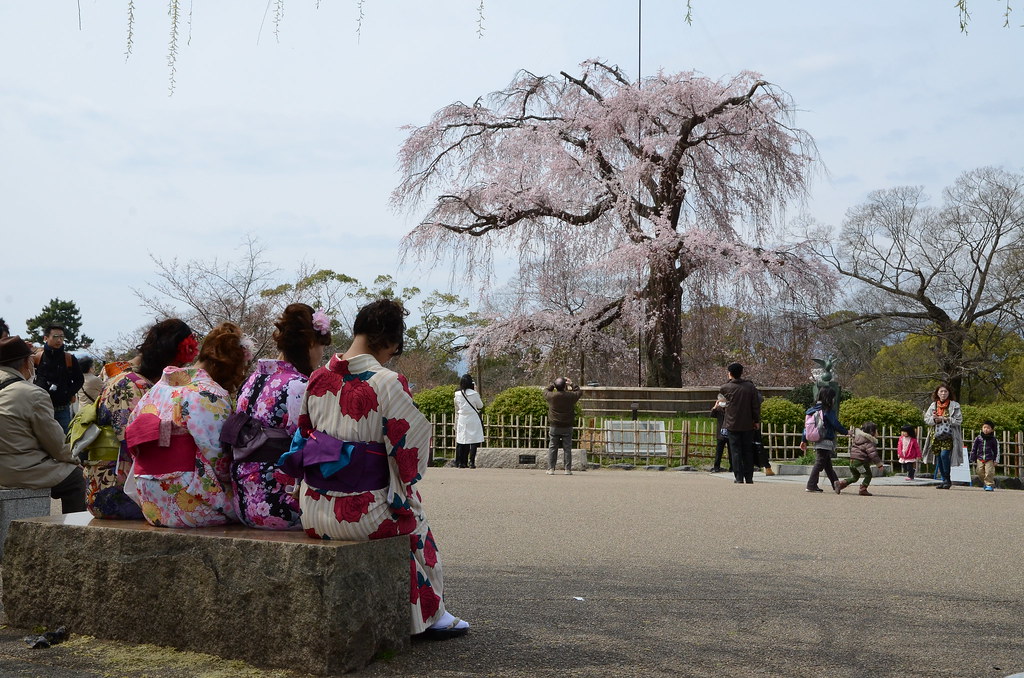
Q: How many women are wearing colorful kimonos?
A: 4